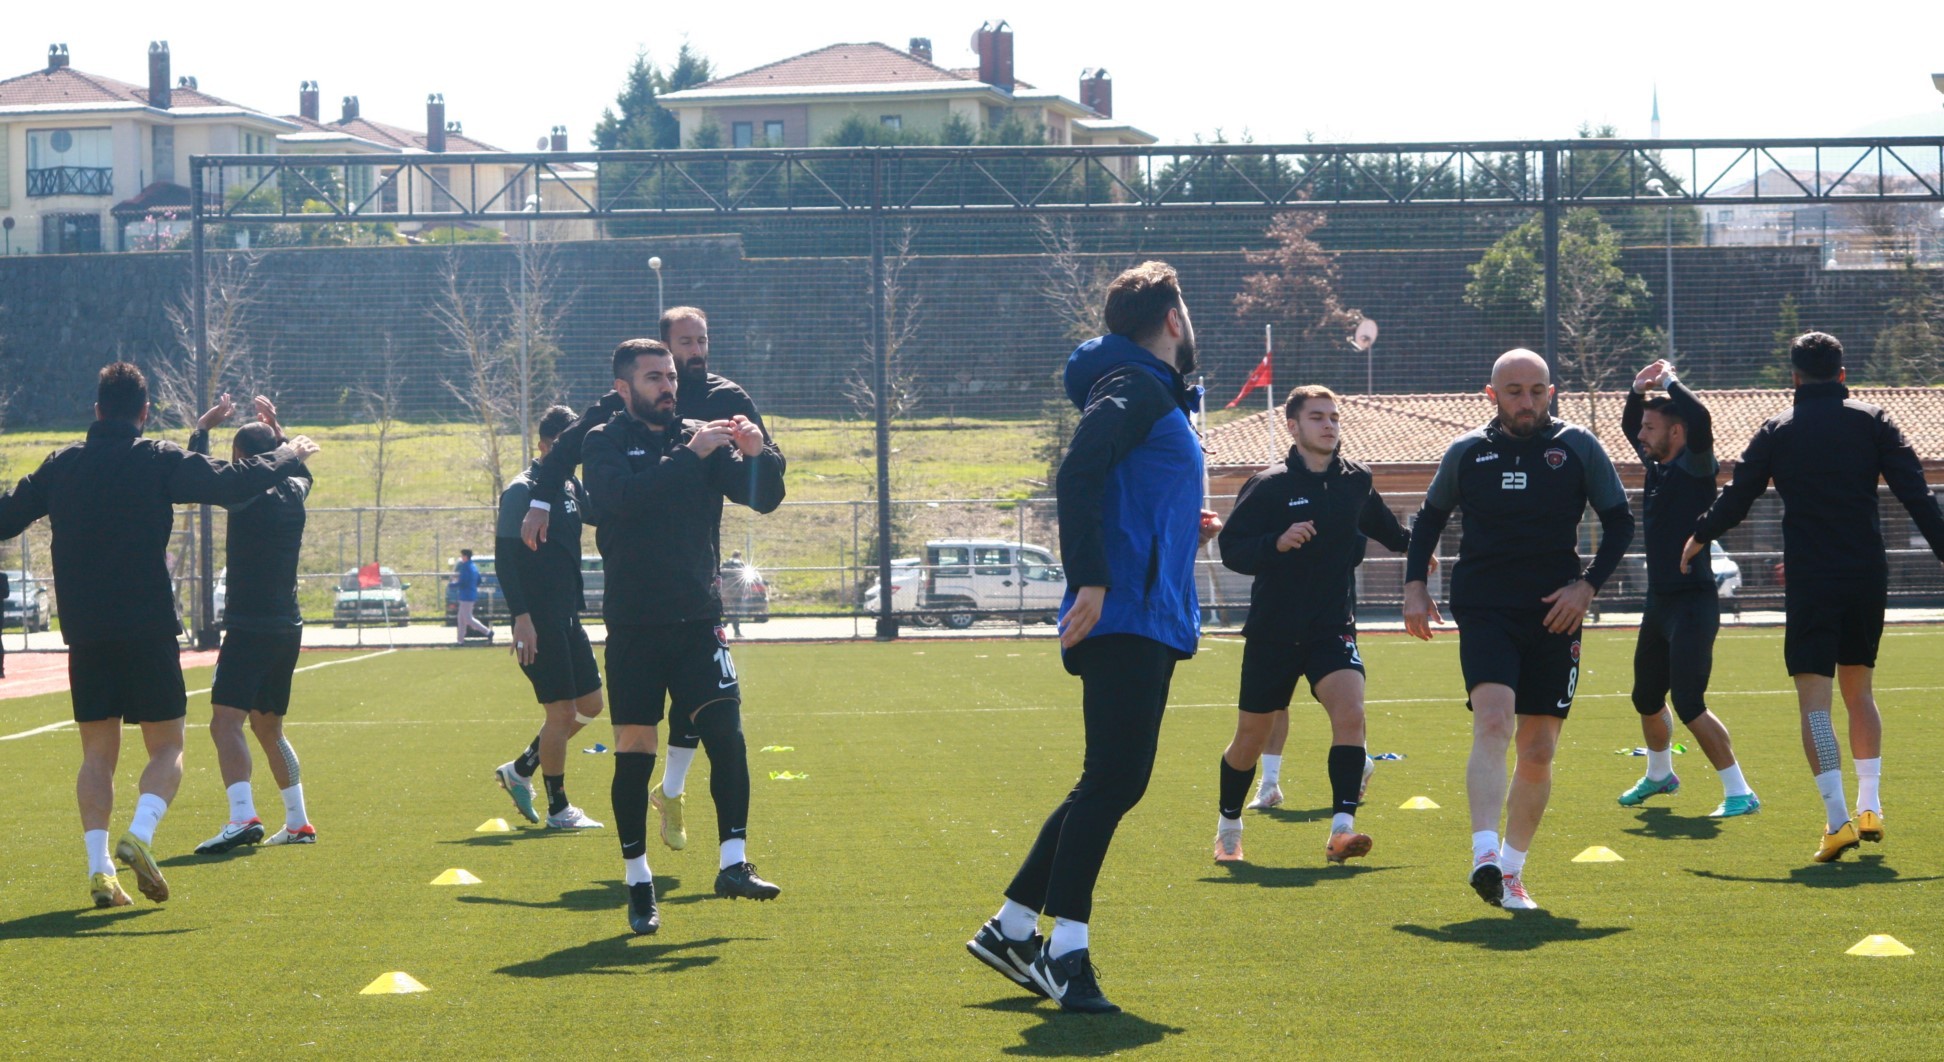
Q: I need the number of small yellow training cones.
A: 6